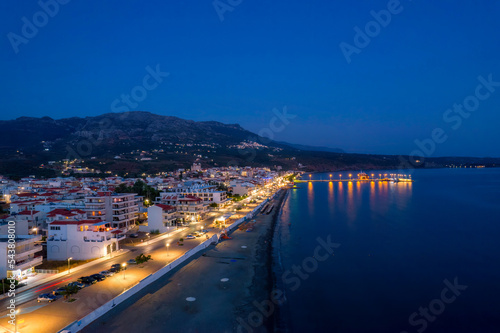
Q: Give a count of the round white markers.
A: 3